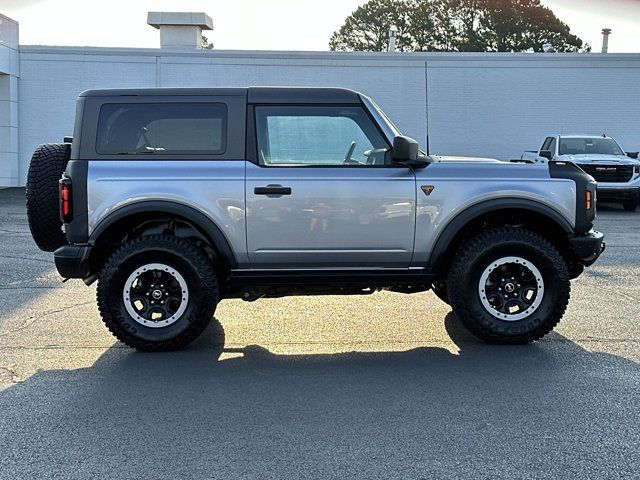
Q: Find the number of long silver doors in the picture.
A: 1